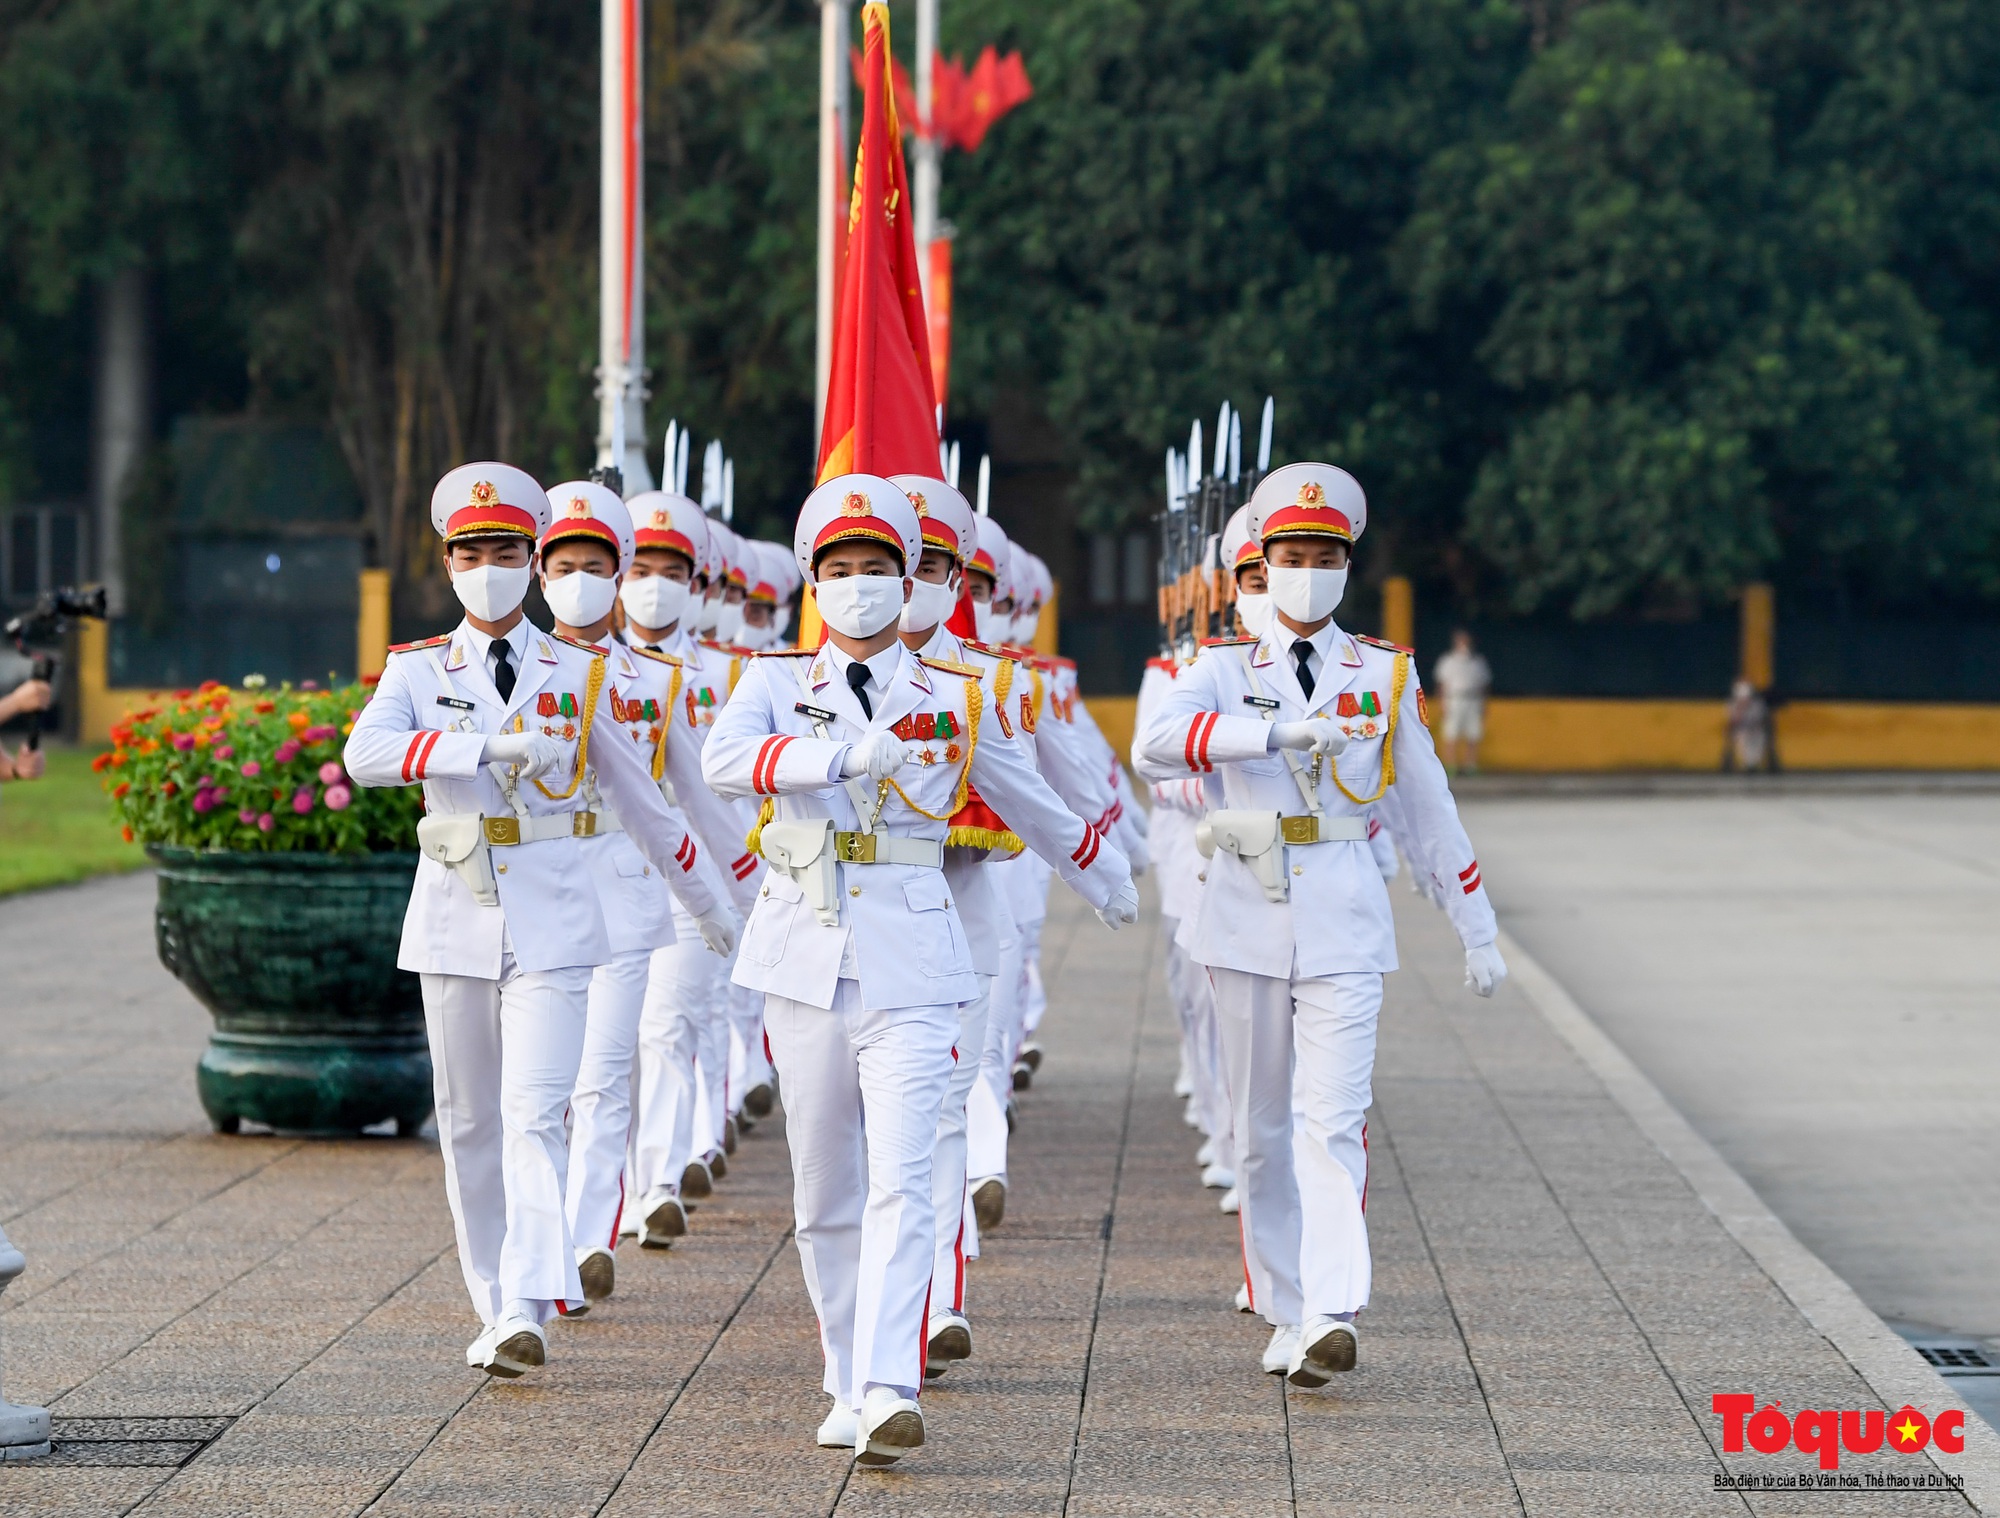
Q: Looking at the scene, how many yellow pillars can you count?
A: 5